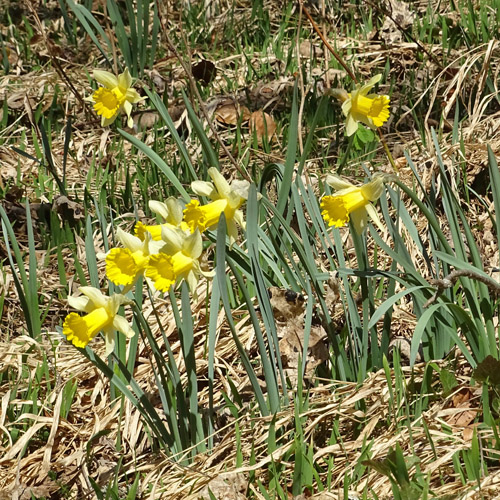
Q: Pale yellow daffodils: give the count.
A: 8